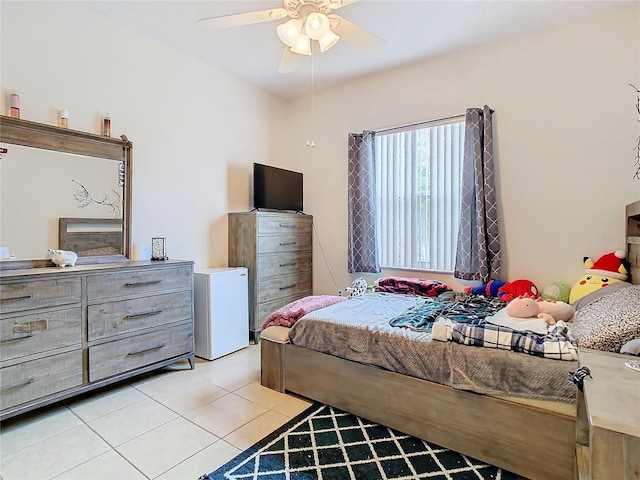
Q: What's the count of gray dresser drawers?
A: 11